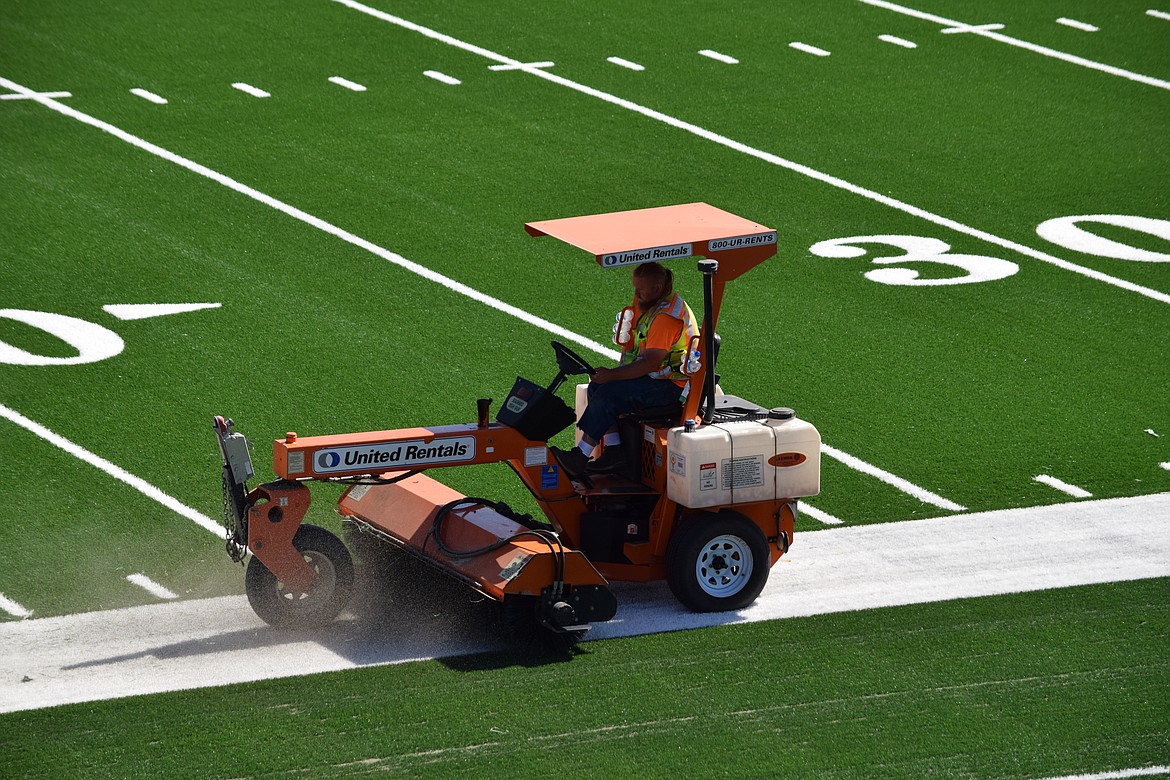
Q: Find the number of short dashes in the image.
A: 15